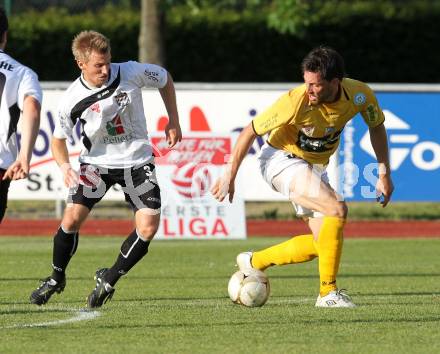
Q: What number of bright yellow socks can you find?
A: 2